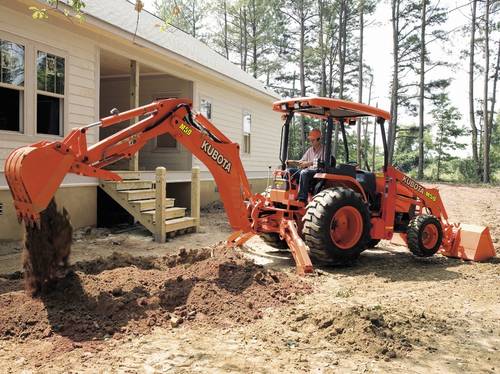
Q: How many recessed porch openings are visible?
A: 1